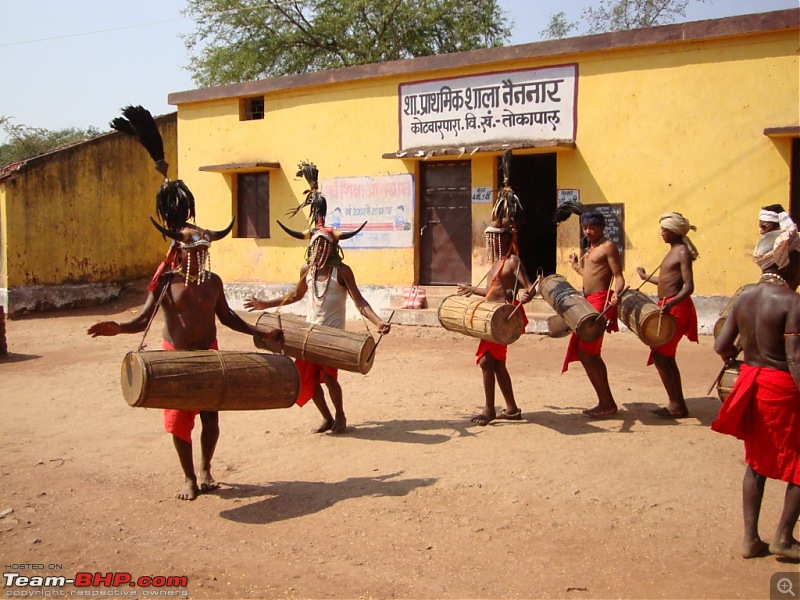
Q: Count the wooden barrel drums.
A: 7